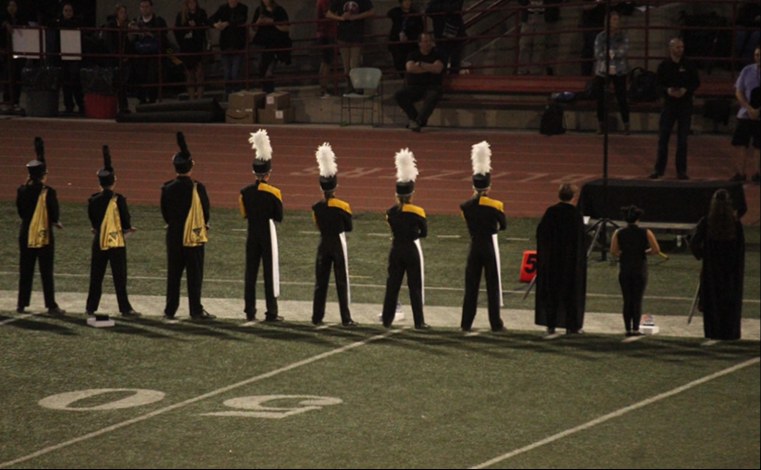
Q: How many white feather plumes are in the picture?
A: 4